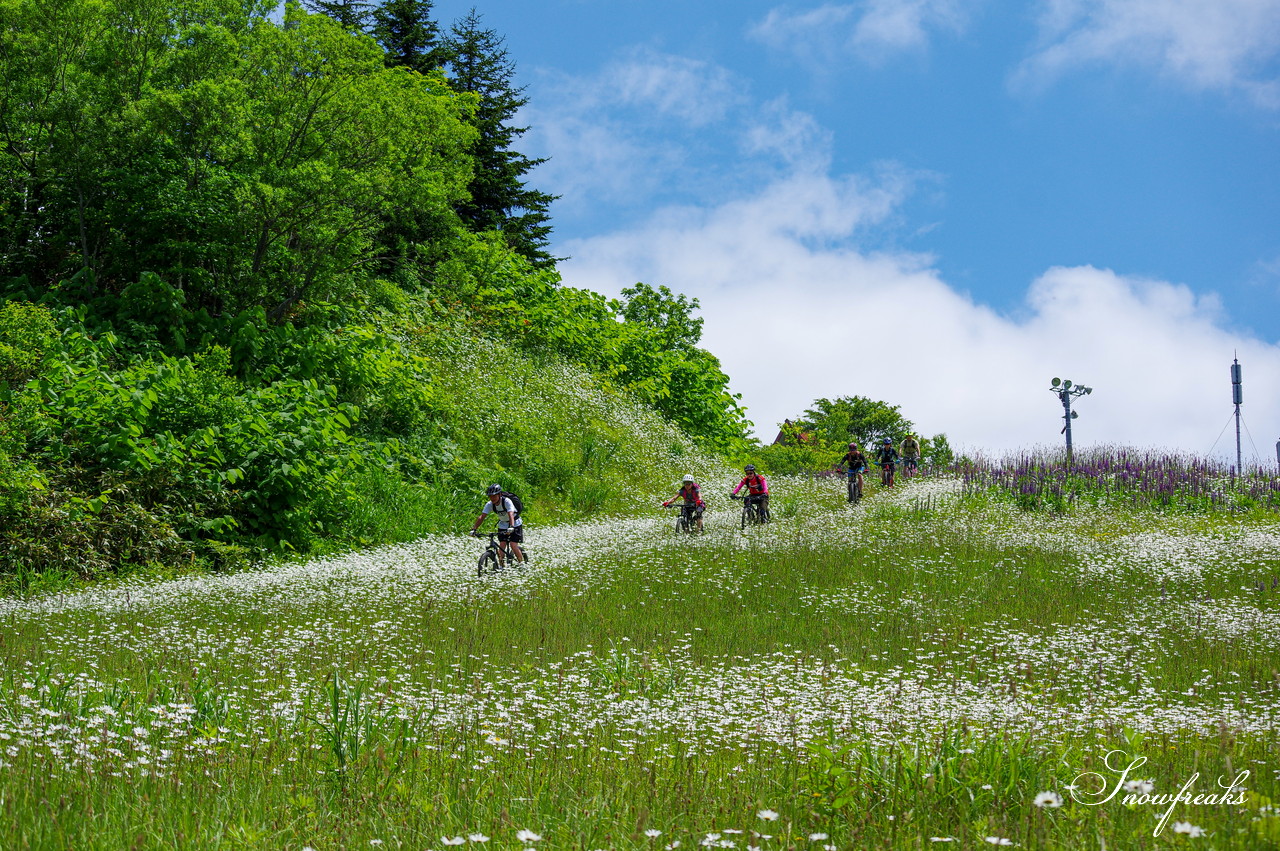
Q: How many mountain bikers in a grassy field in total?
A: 6